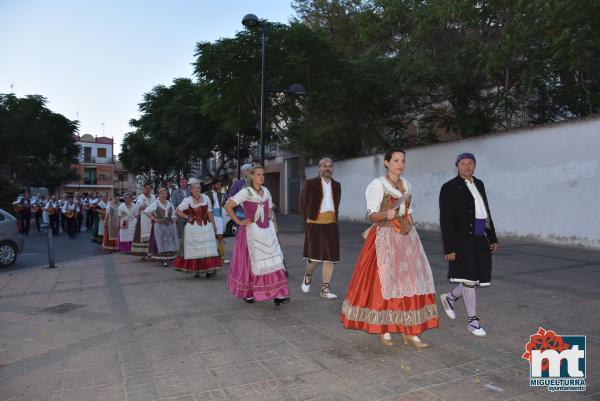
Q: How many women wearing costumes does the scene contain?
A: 8